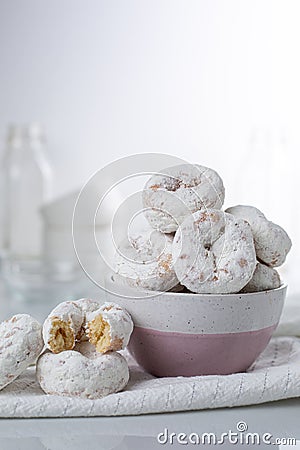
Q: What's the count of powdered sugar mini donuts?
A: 8